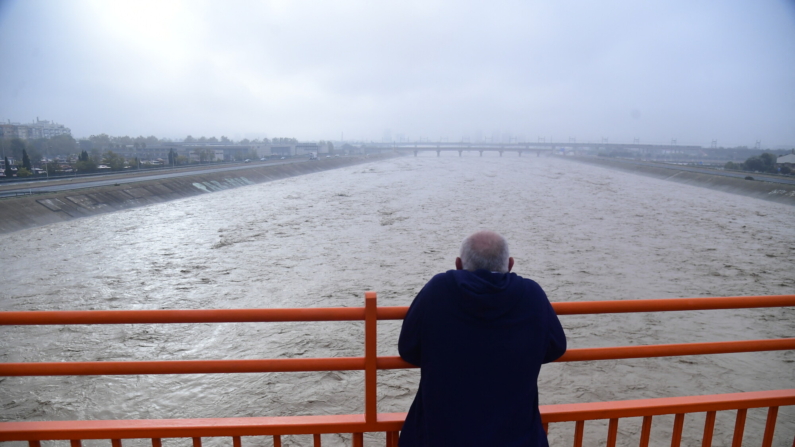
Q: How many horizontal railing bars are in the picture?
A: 3